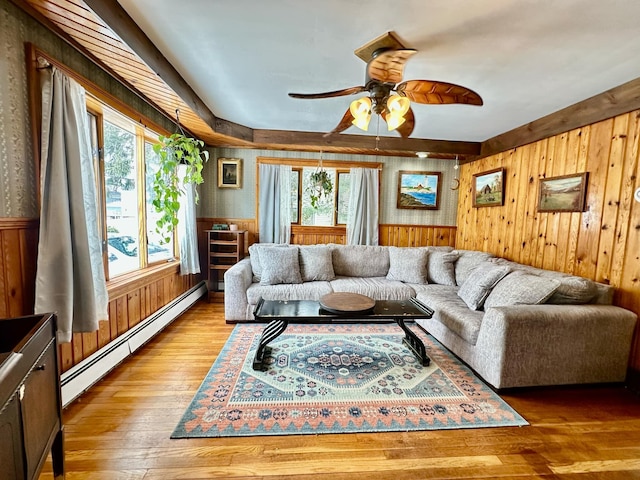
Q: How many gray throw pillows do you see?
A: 6